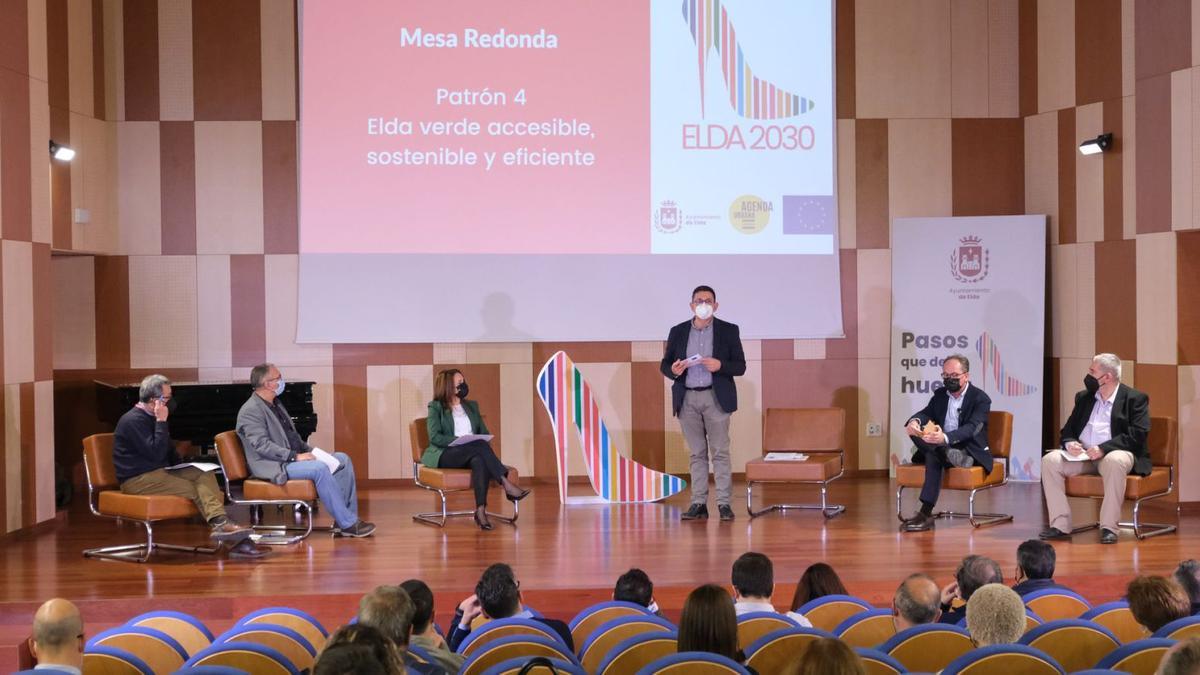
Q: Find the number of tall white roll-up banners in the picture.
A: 1